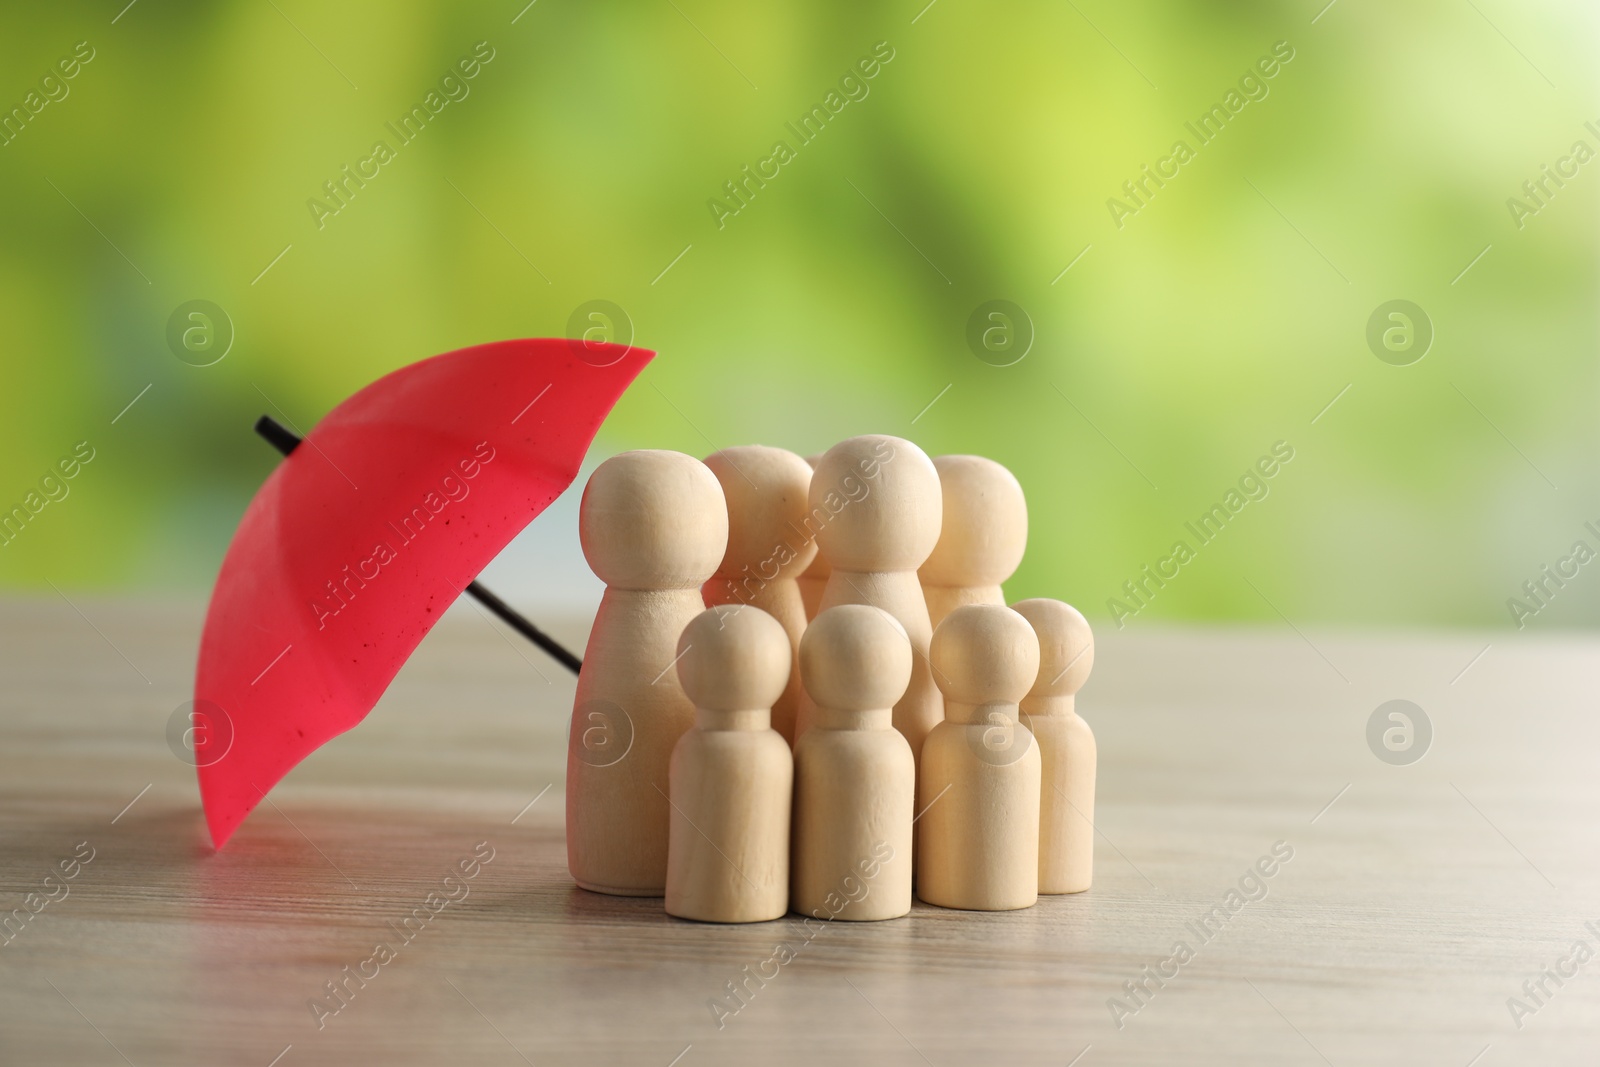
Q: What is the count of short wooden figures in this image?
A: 4